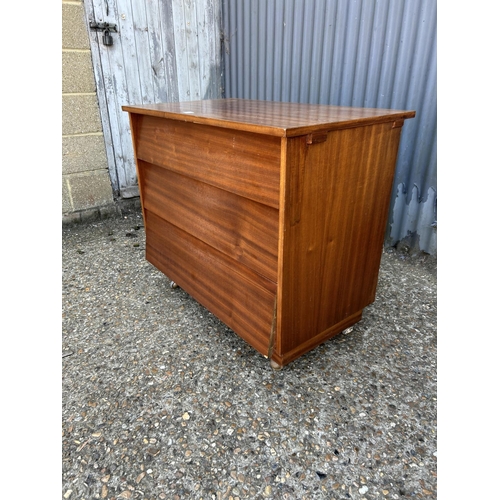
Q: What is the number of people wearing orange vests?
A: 0